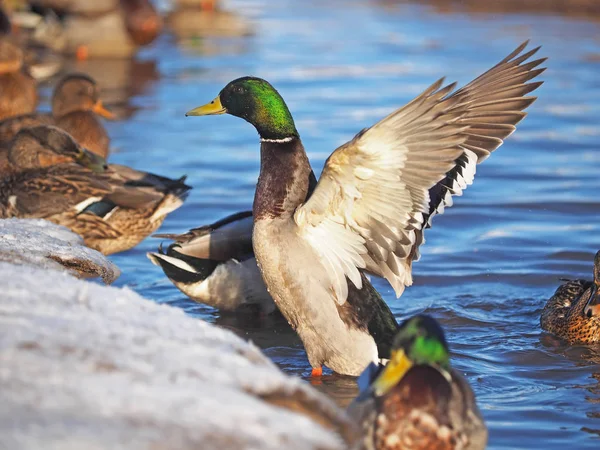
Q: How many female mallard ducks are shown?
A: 4